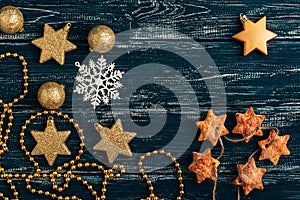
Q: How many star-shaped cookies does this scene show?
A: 5